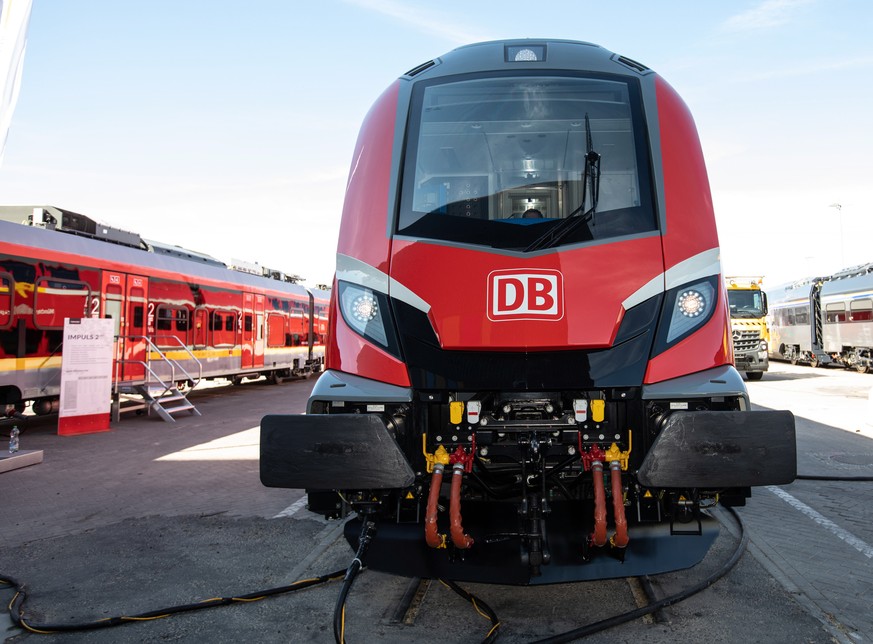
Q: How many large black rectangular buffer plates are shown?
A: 2